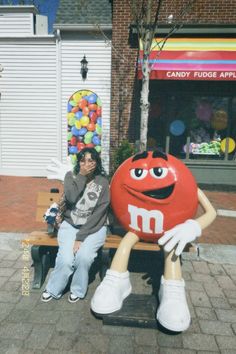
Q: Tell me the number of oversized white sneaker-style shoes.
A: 2